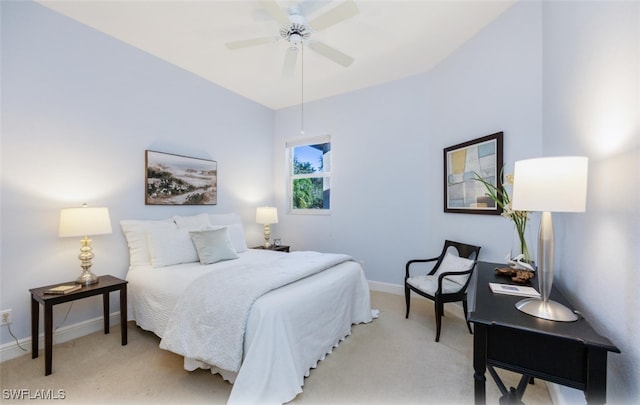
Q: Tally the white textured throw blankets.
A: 1